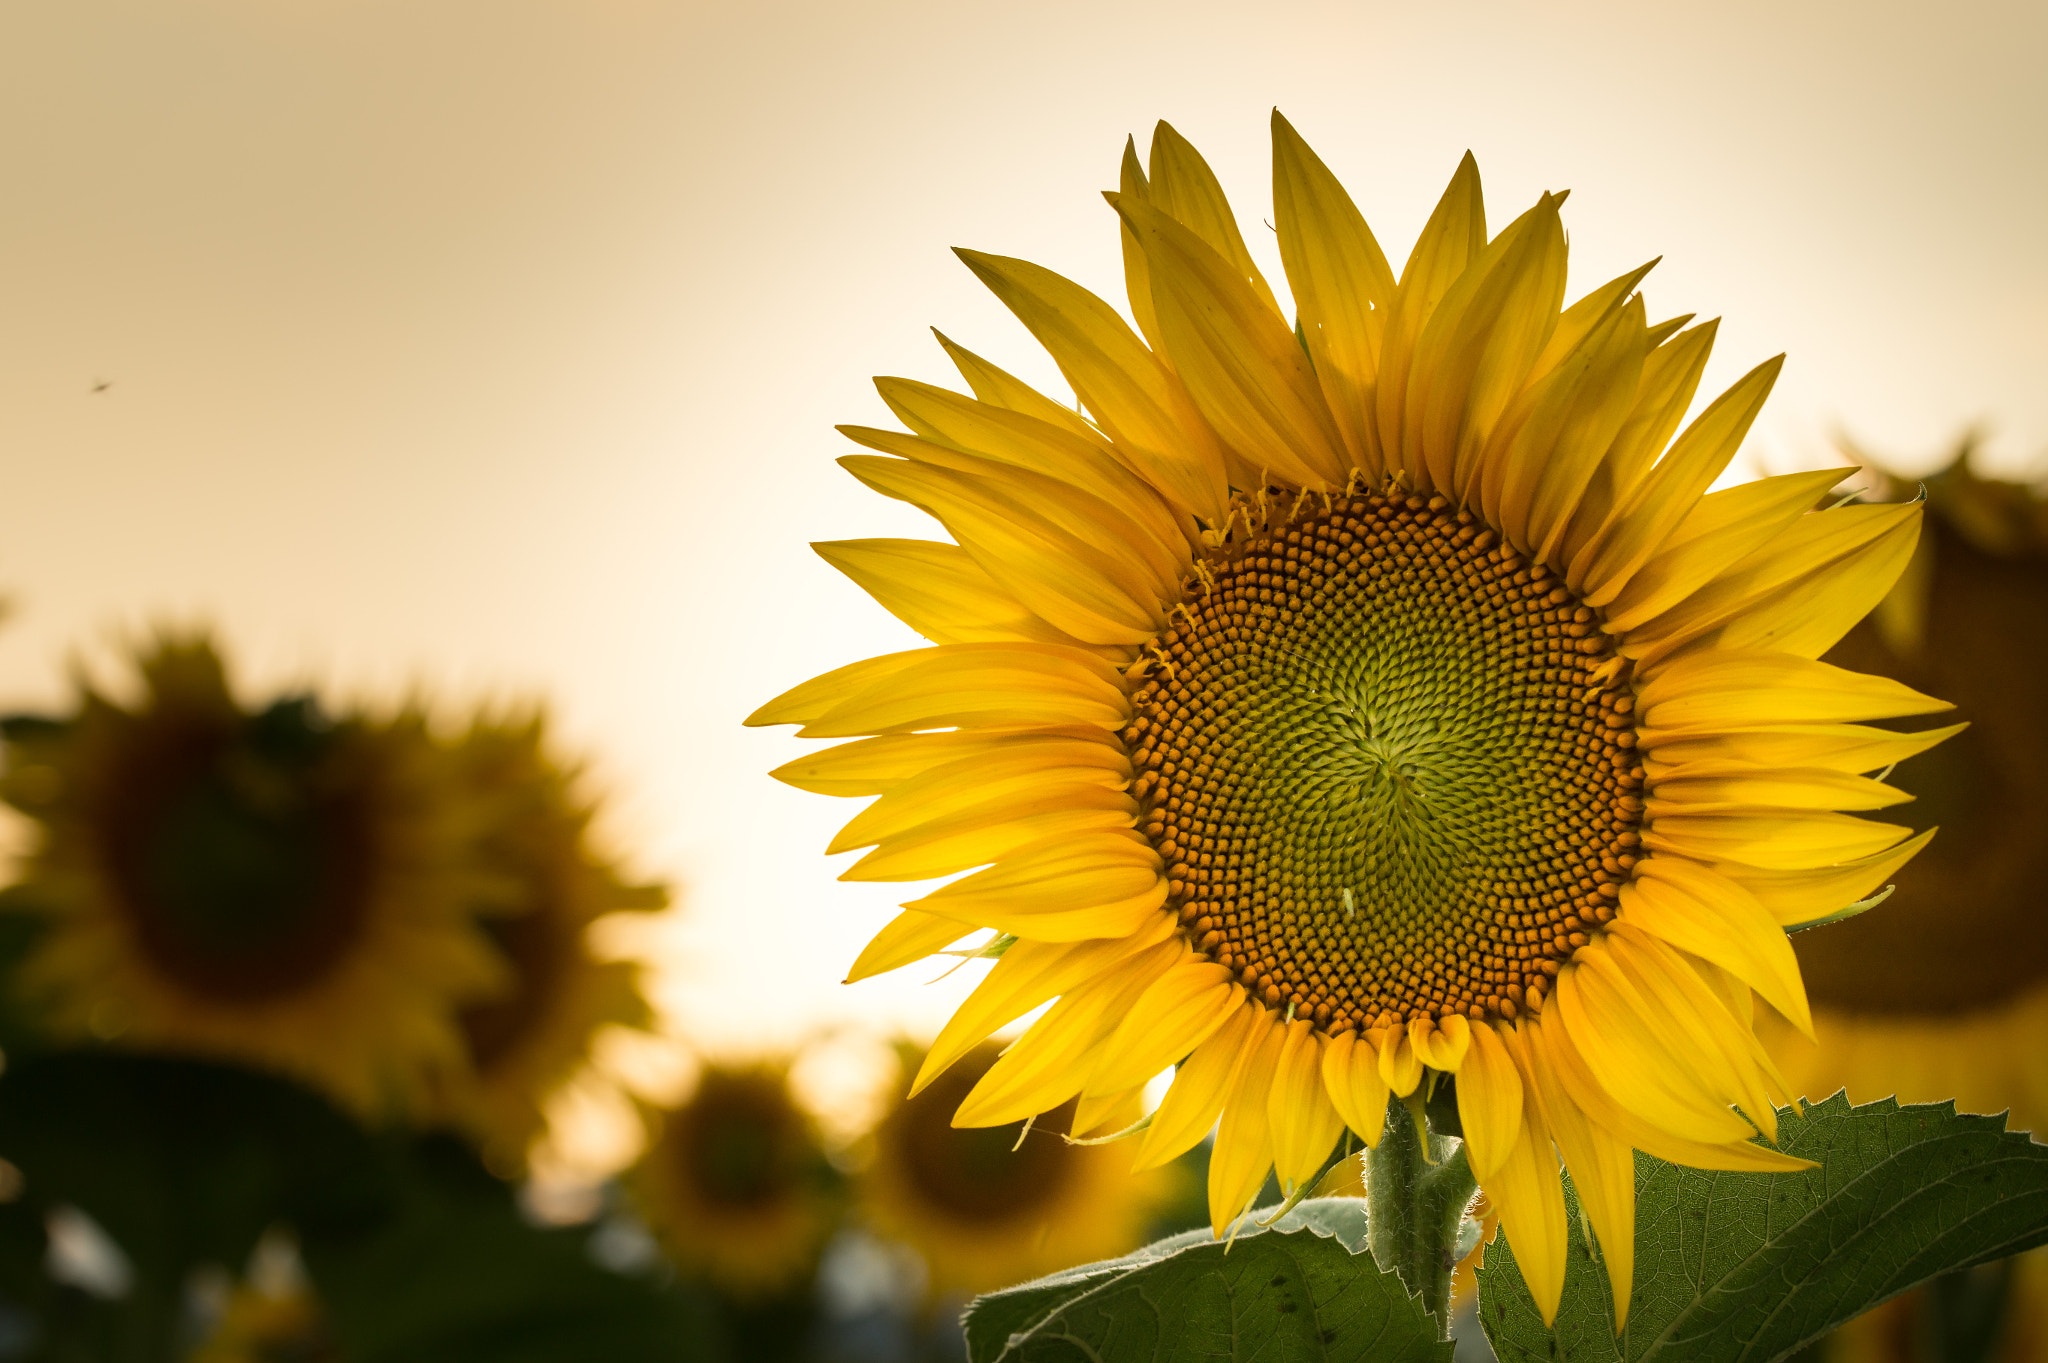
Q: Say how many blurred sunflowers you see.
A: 5